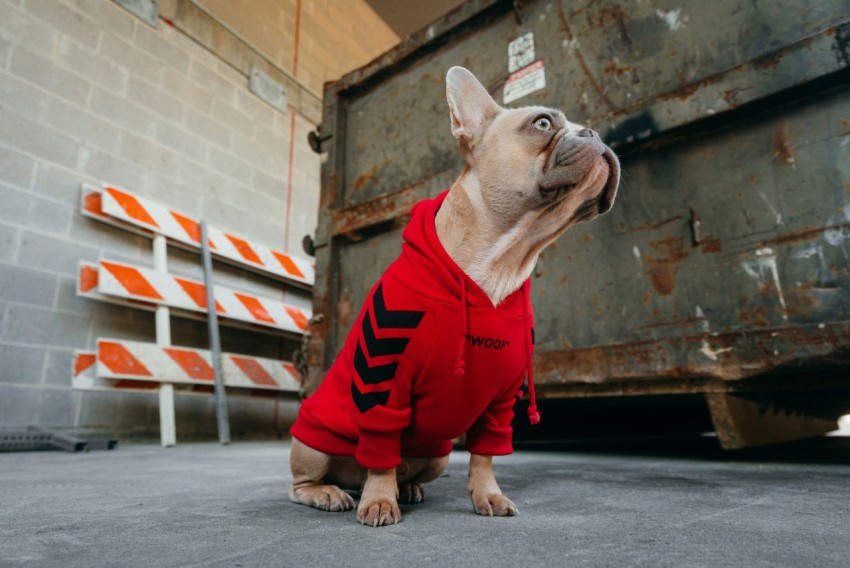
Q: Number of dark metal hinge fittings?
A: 2